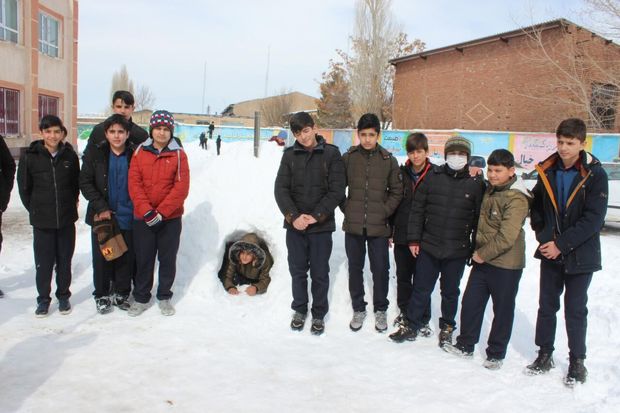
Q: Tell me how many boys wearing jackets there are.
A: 11